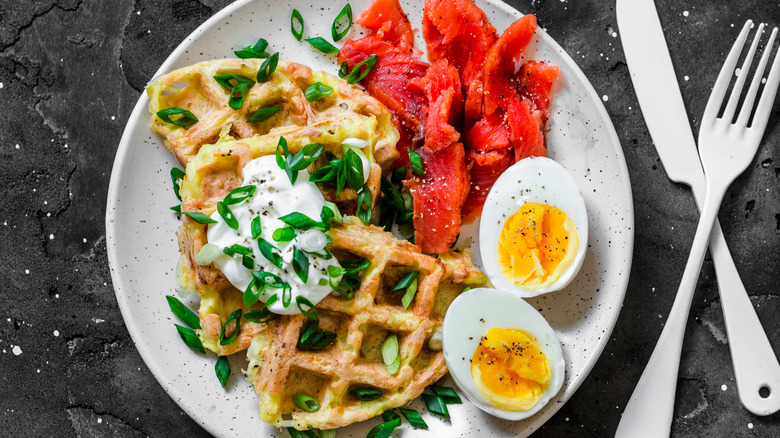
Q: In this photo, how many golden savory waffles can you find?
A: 3